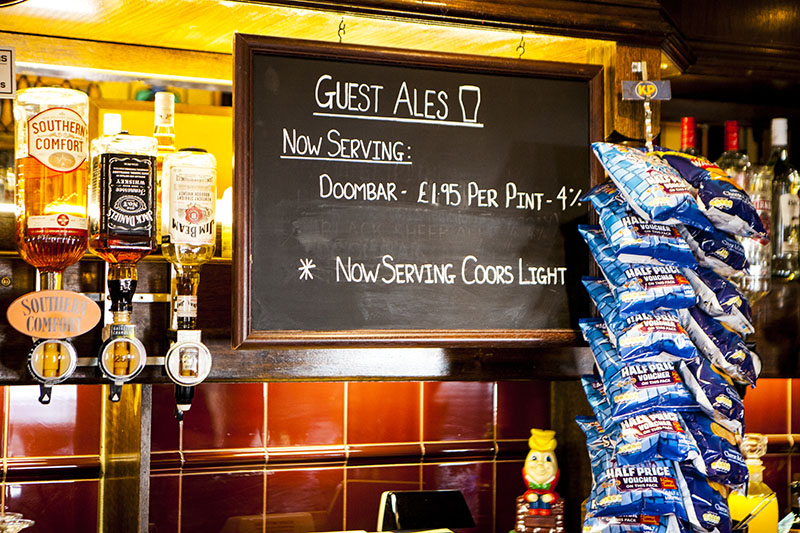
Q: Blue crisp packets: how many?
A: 15